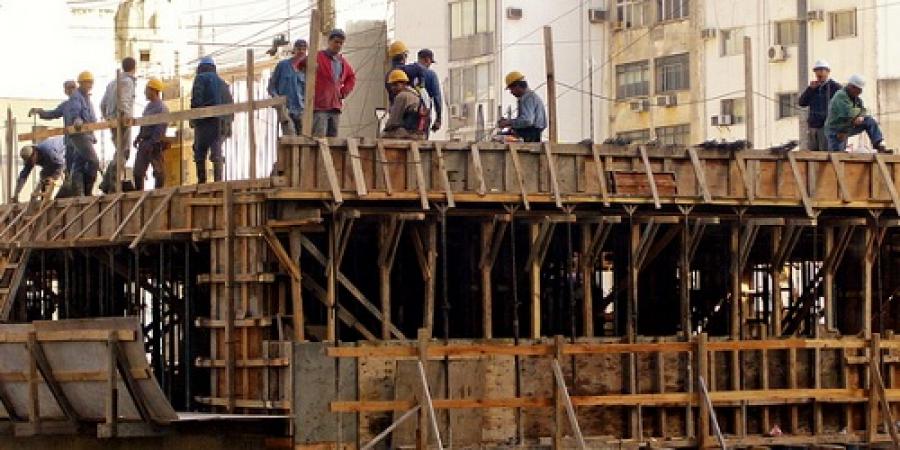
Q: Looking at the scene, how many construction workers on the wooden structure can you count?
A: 14